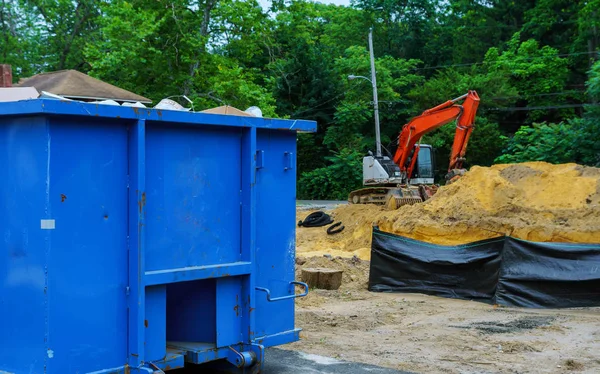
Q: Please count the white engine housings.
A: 1